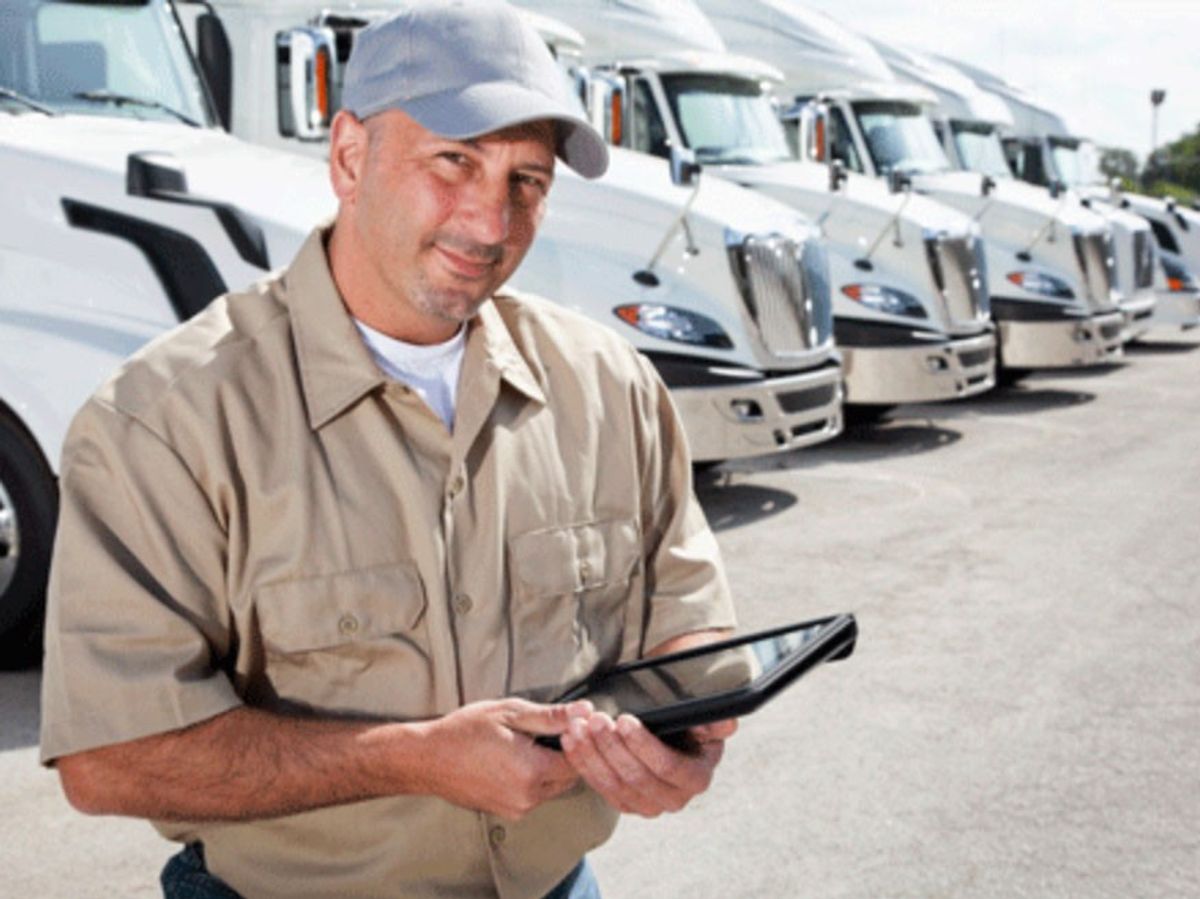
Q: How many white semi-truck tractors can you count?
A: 6